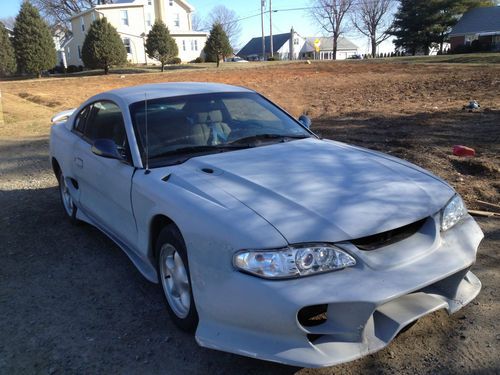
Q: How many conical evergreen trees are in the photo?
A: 5